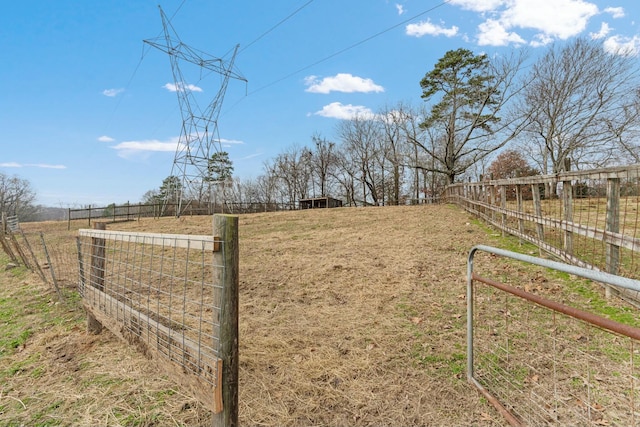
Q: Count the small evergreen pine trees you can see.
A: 2